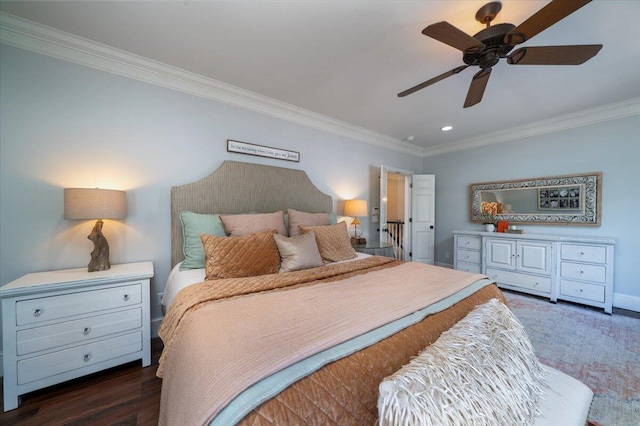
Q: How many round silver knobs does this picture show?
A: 14